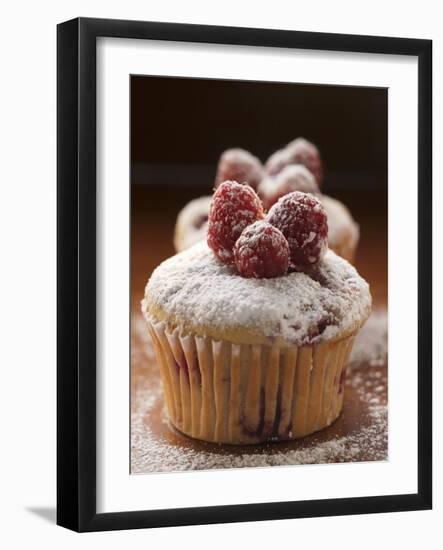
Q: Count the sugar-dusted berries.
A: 6